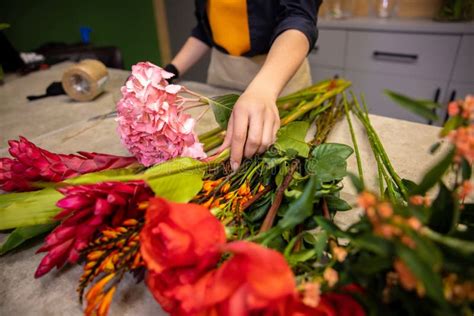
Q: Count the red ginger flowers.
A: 2